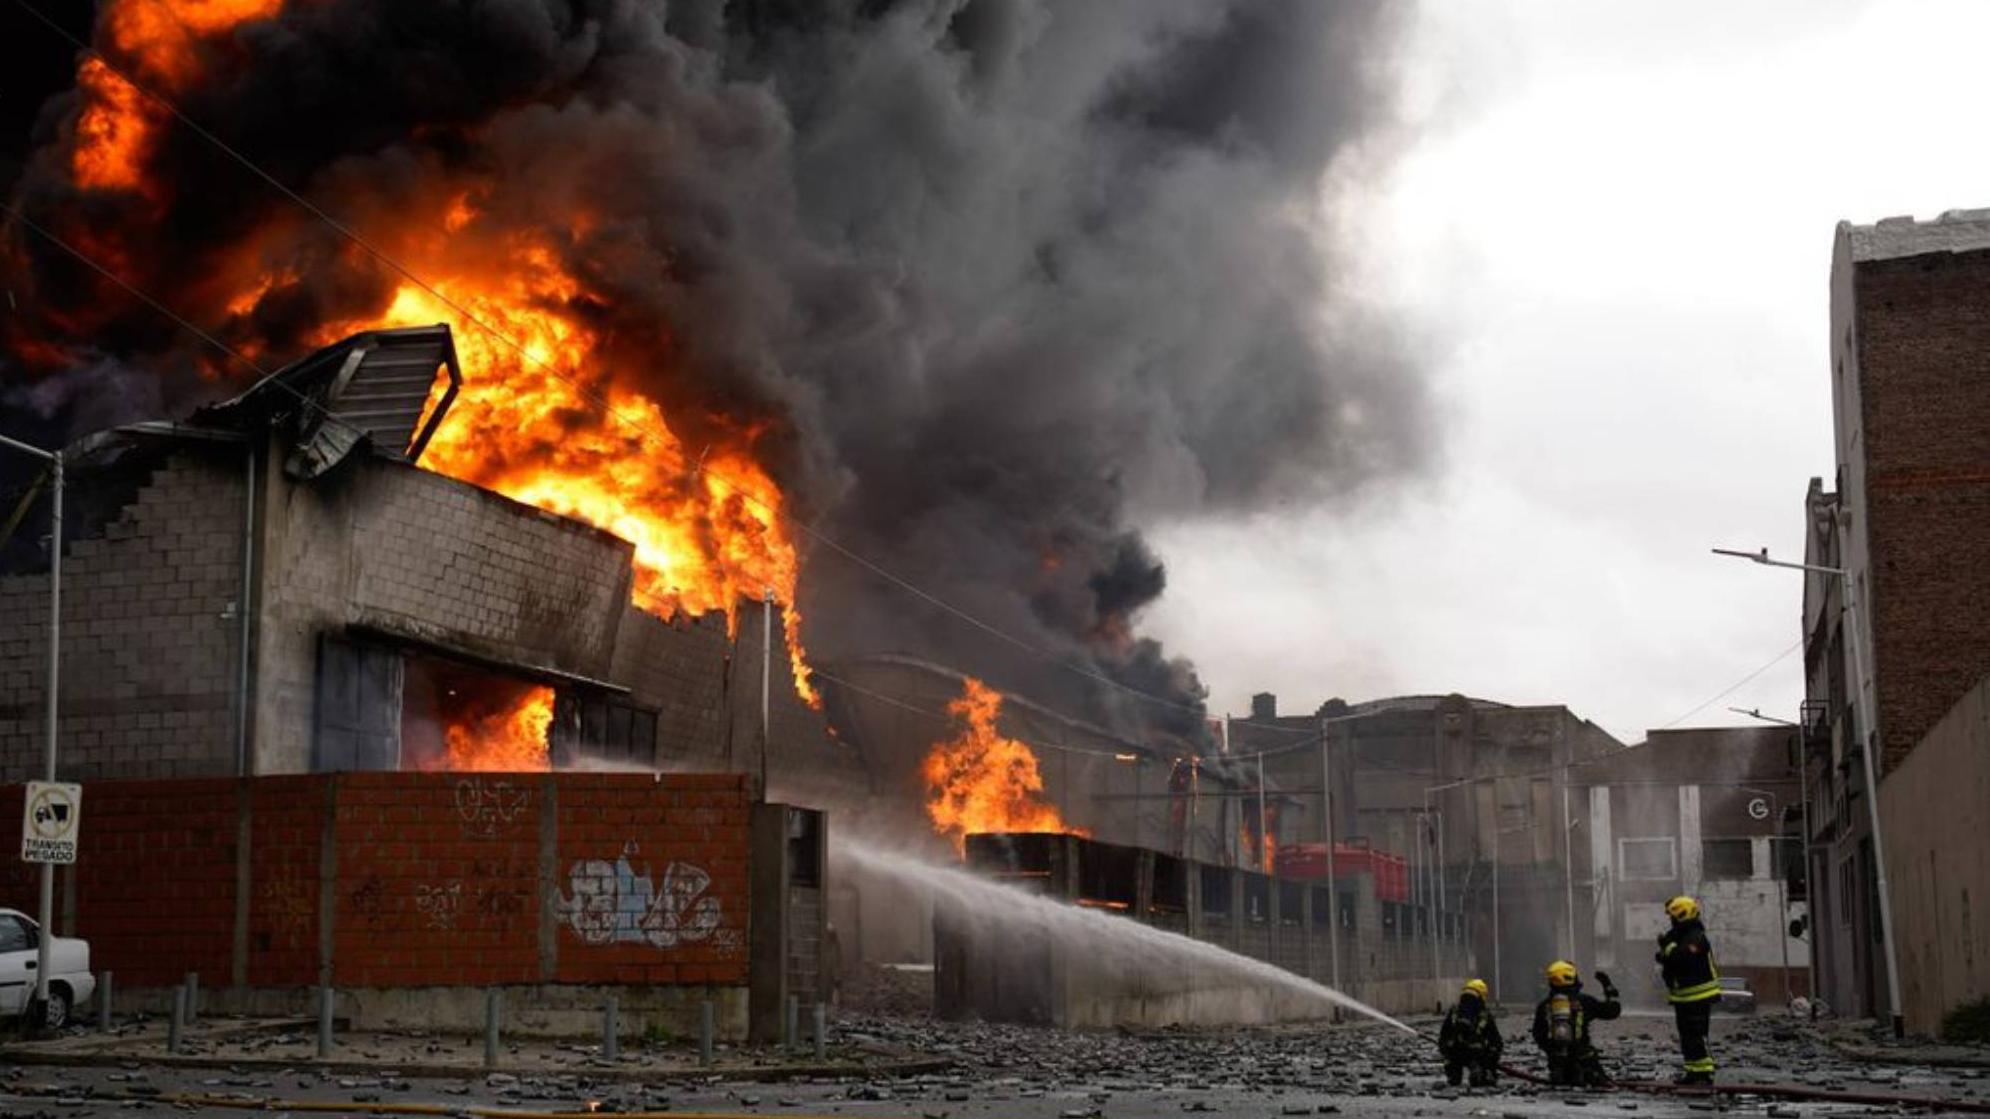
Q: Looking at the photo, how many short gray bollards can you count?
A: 9